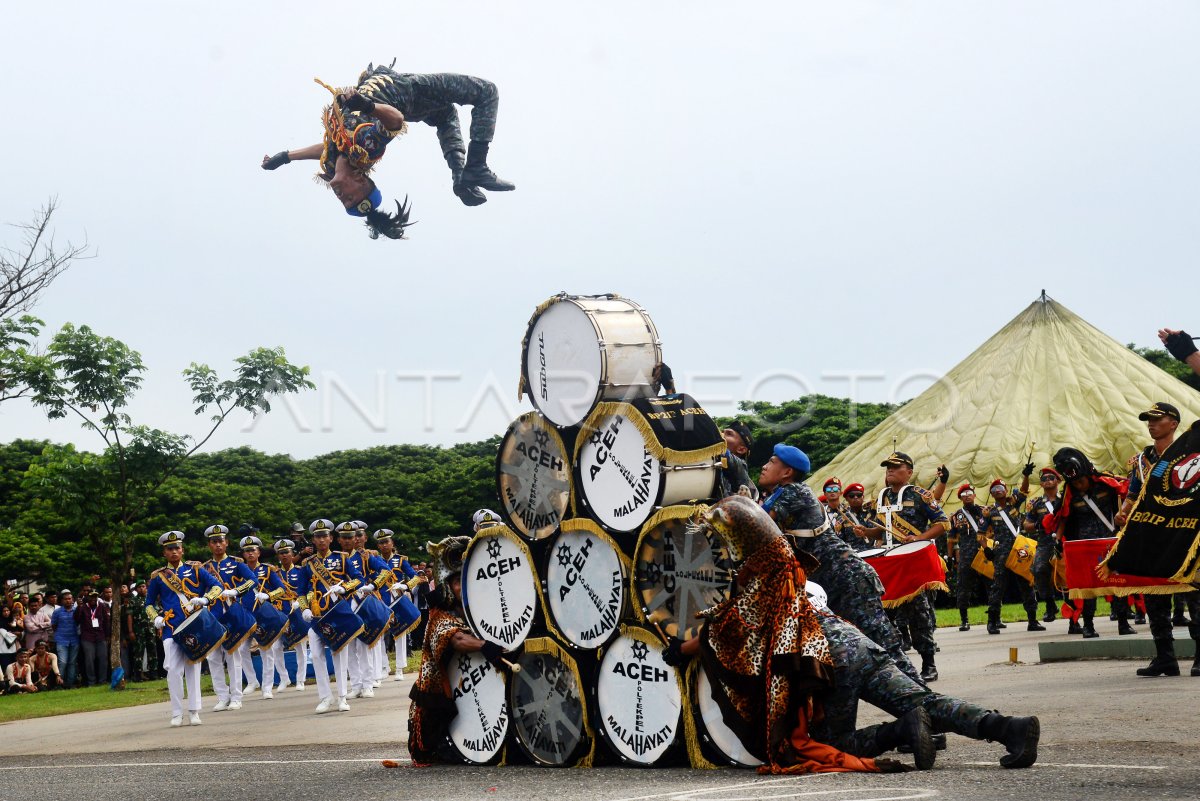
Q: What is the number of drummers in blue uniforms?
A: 8